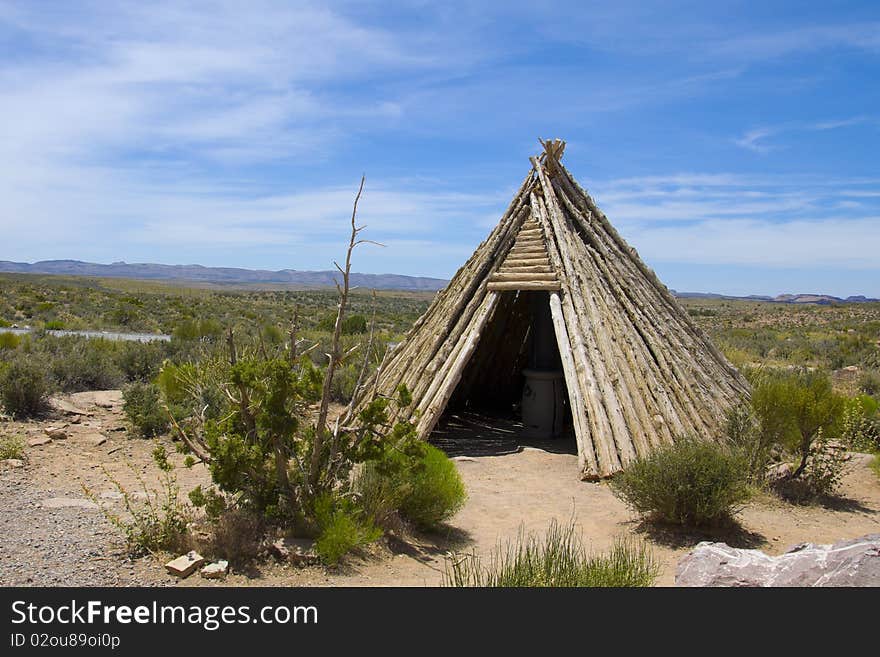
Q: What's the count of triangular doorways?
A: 1